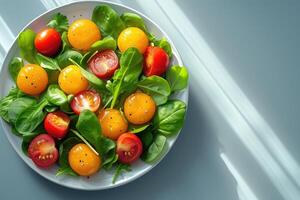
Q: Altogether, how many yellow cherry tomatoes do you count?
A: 7